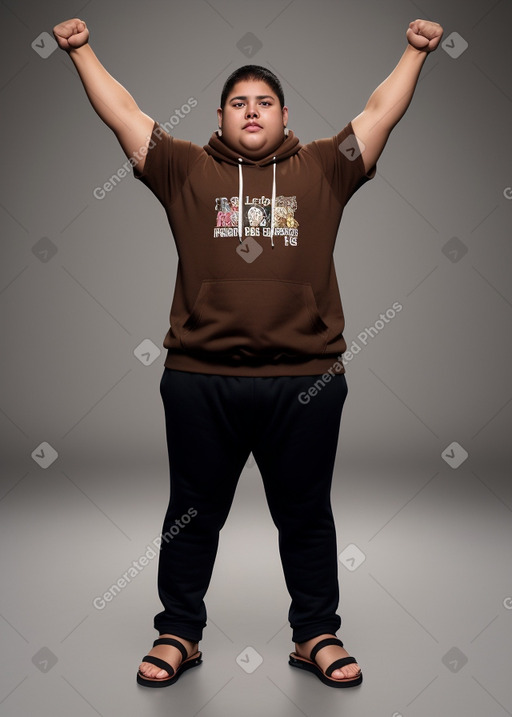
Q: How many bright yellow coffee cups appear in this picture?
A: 0